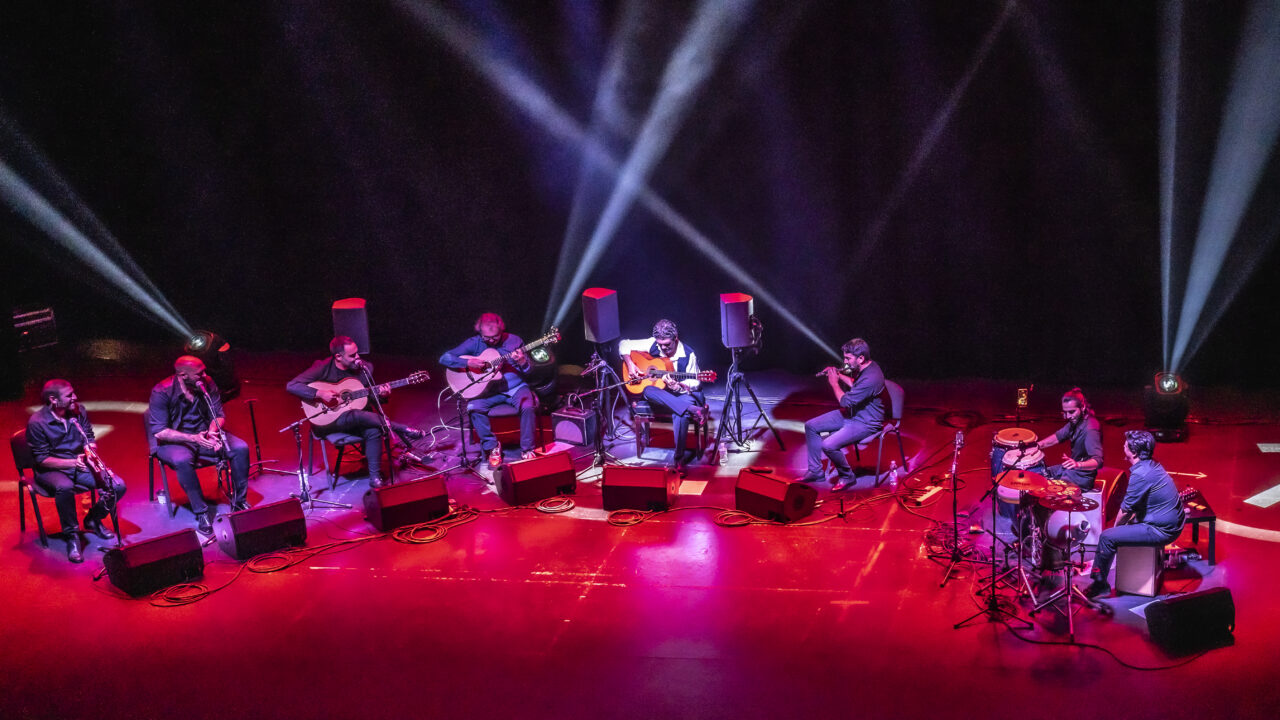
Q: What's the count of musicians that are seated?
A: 8